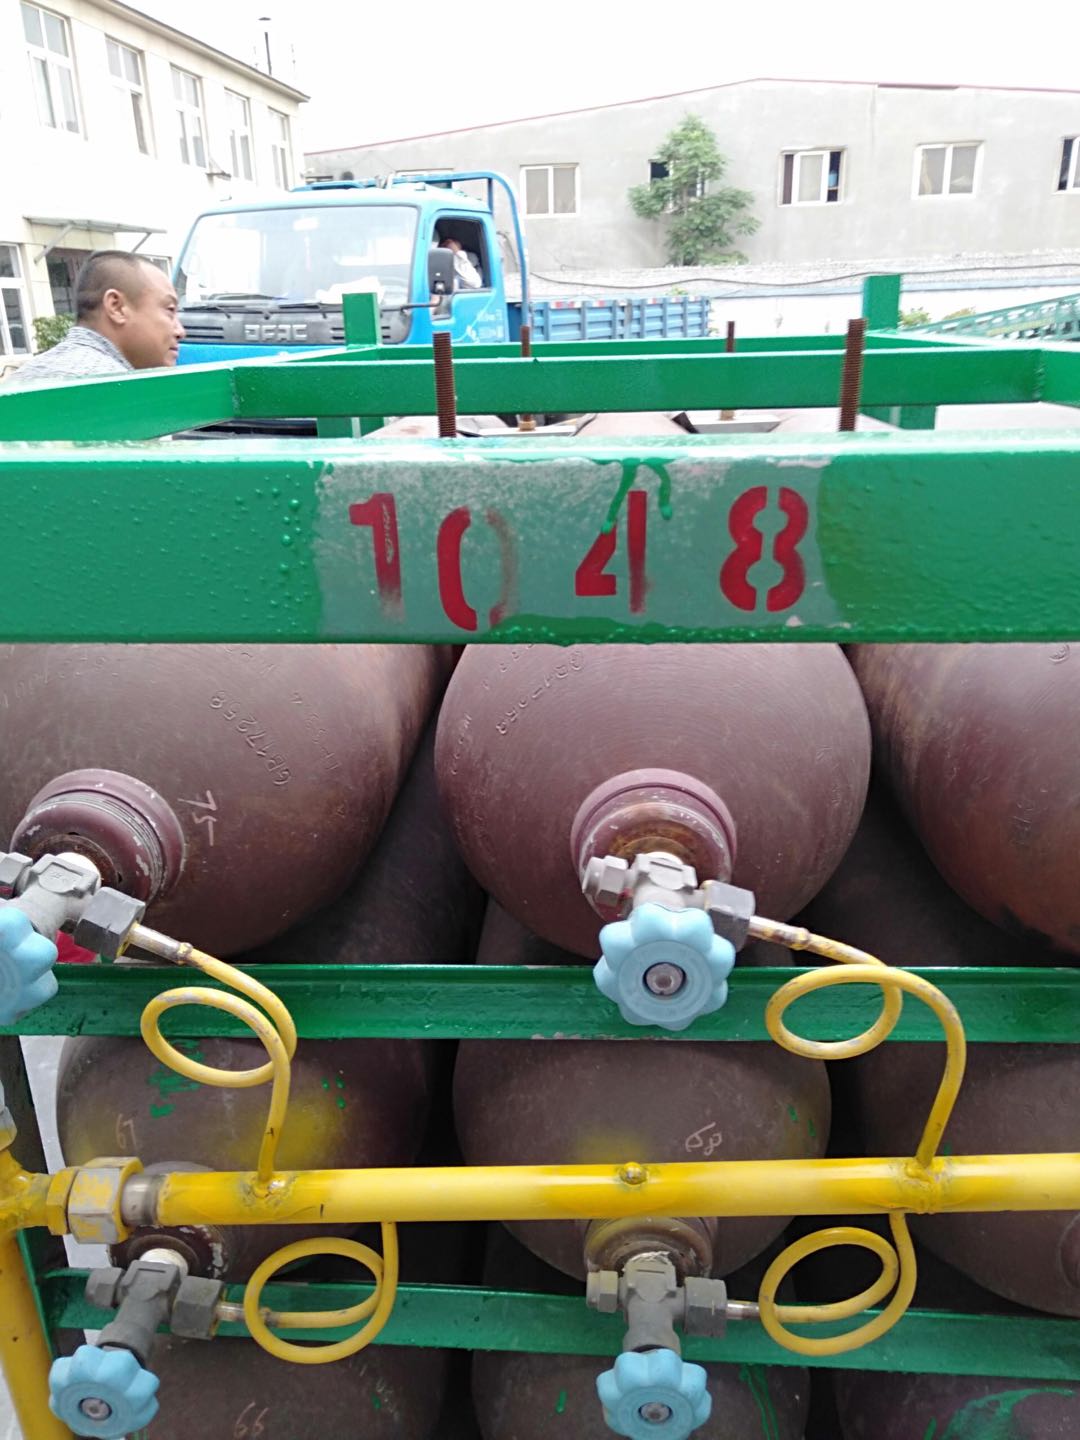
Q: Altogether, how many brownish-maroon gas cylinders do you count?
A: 9